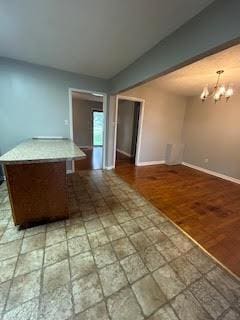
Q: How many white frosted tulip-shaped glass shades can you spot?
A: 5